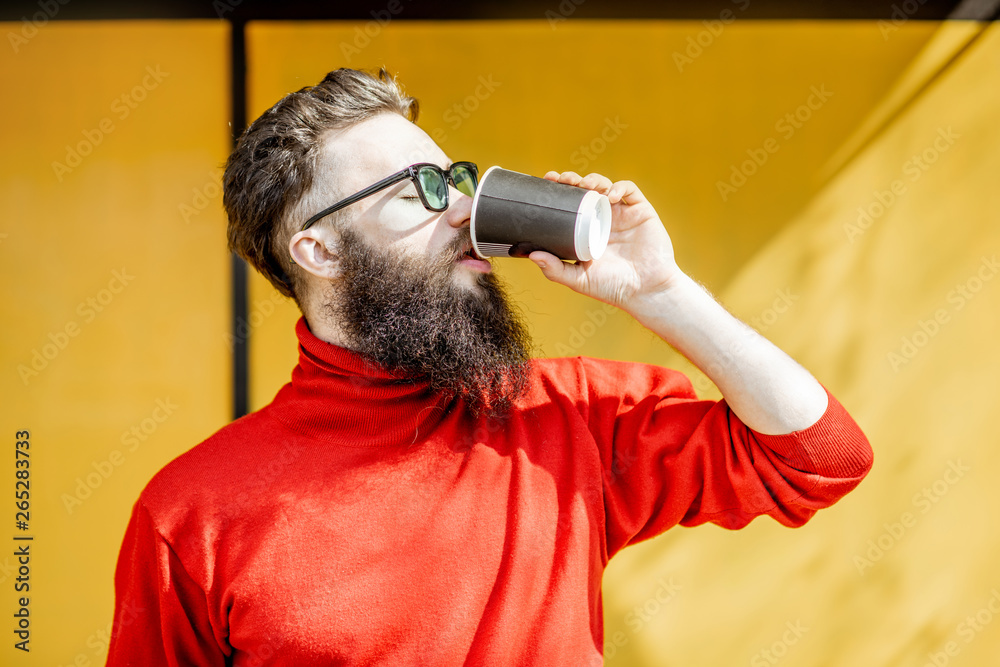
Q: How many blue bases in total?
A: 0